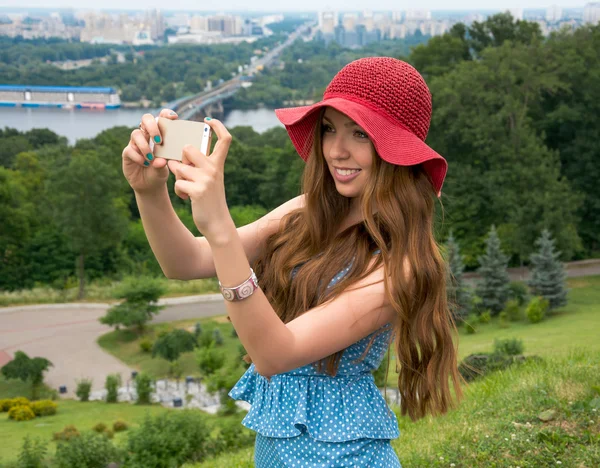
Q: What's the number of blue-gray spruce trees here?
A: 3